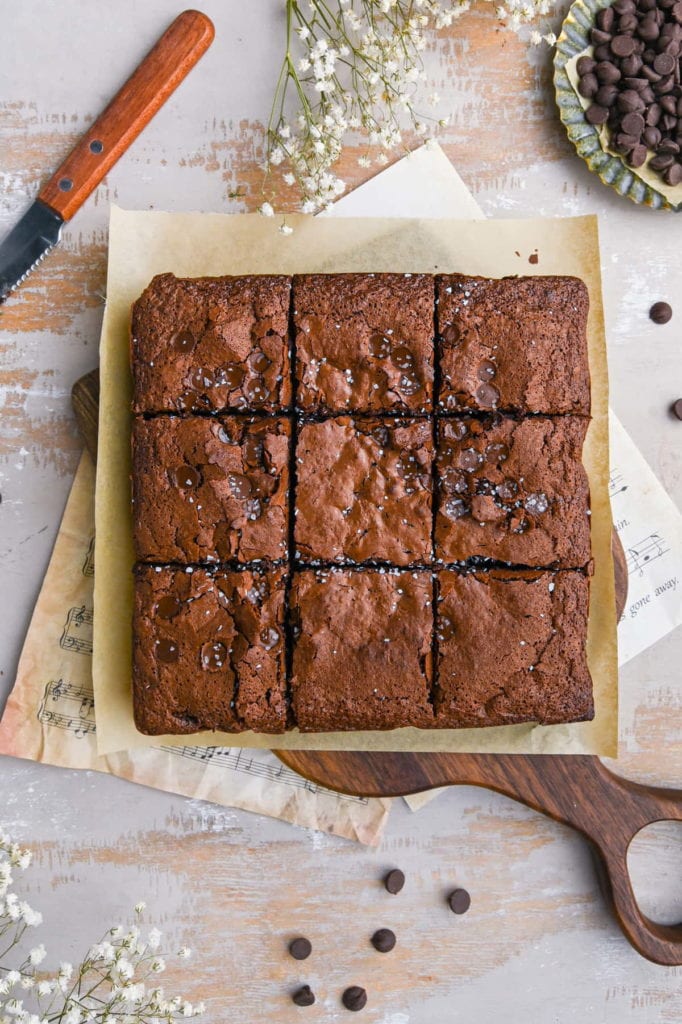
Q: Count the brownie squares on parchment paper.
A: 9